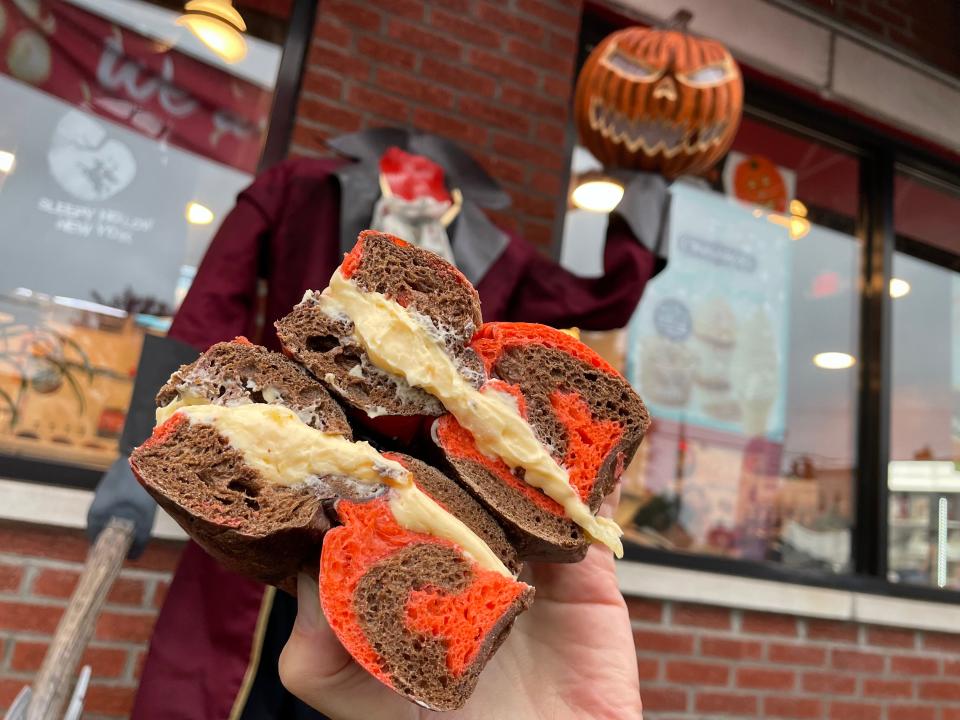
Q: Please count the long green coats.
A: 0